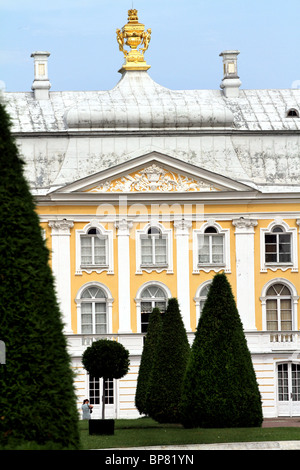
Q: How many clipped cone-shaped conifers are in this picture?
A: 4